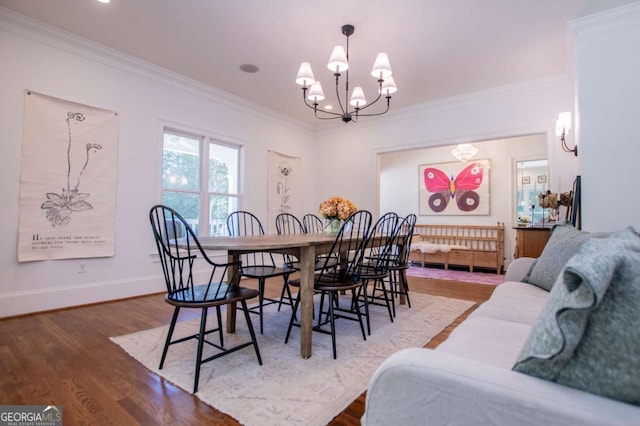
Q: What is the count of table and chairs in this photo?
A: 9